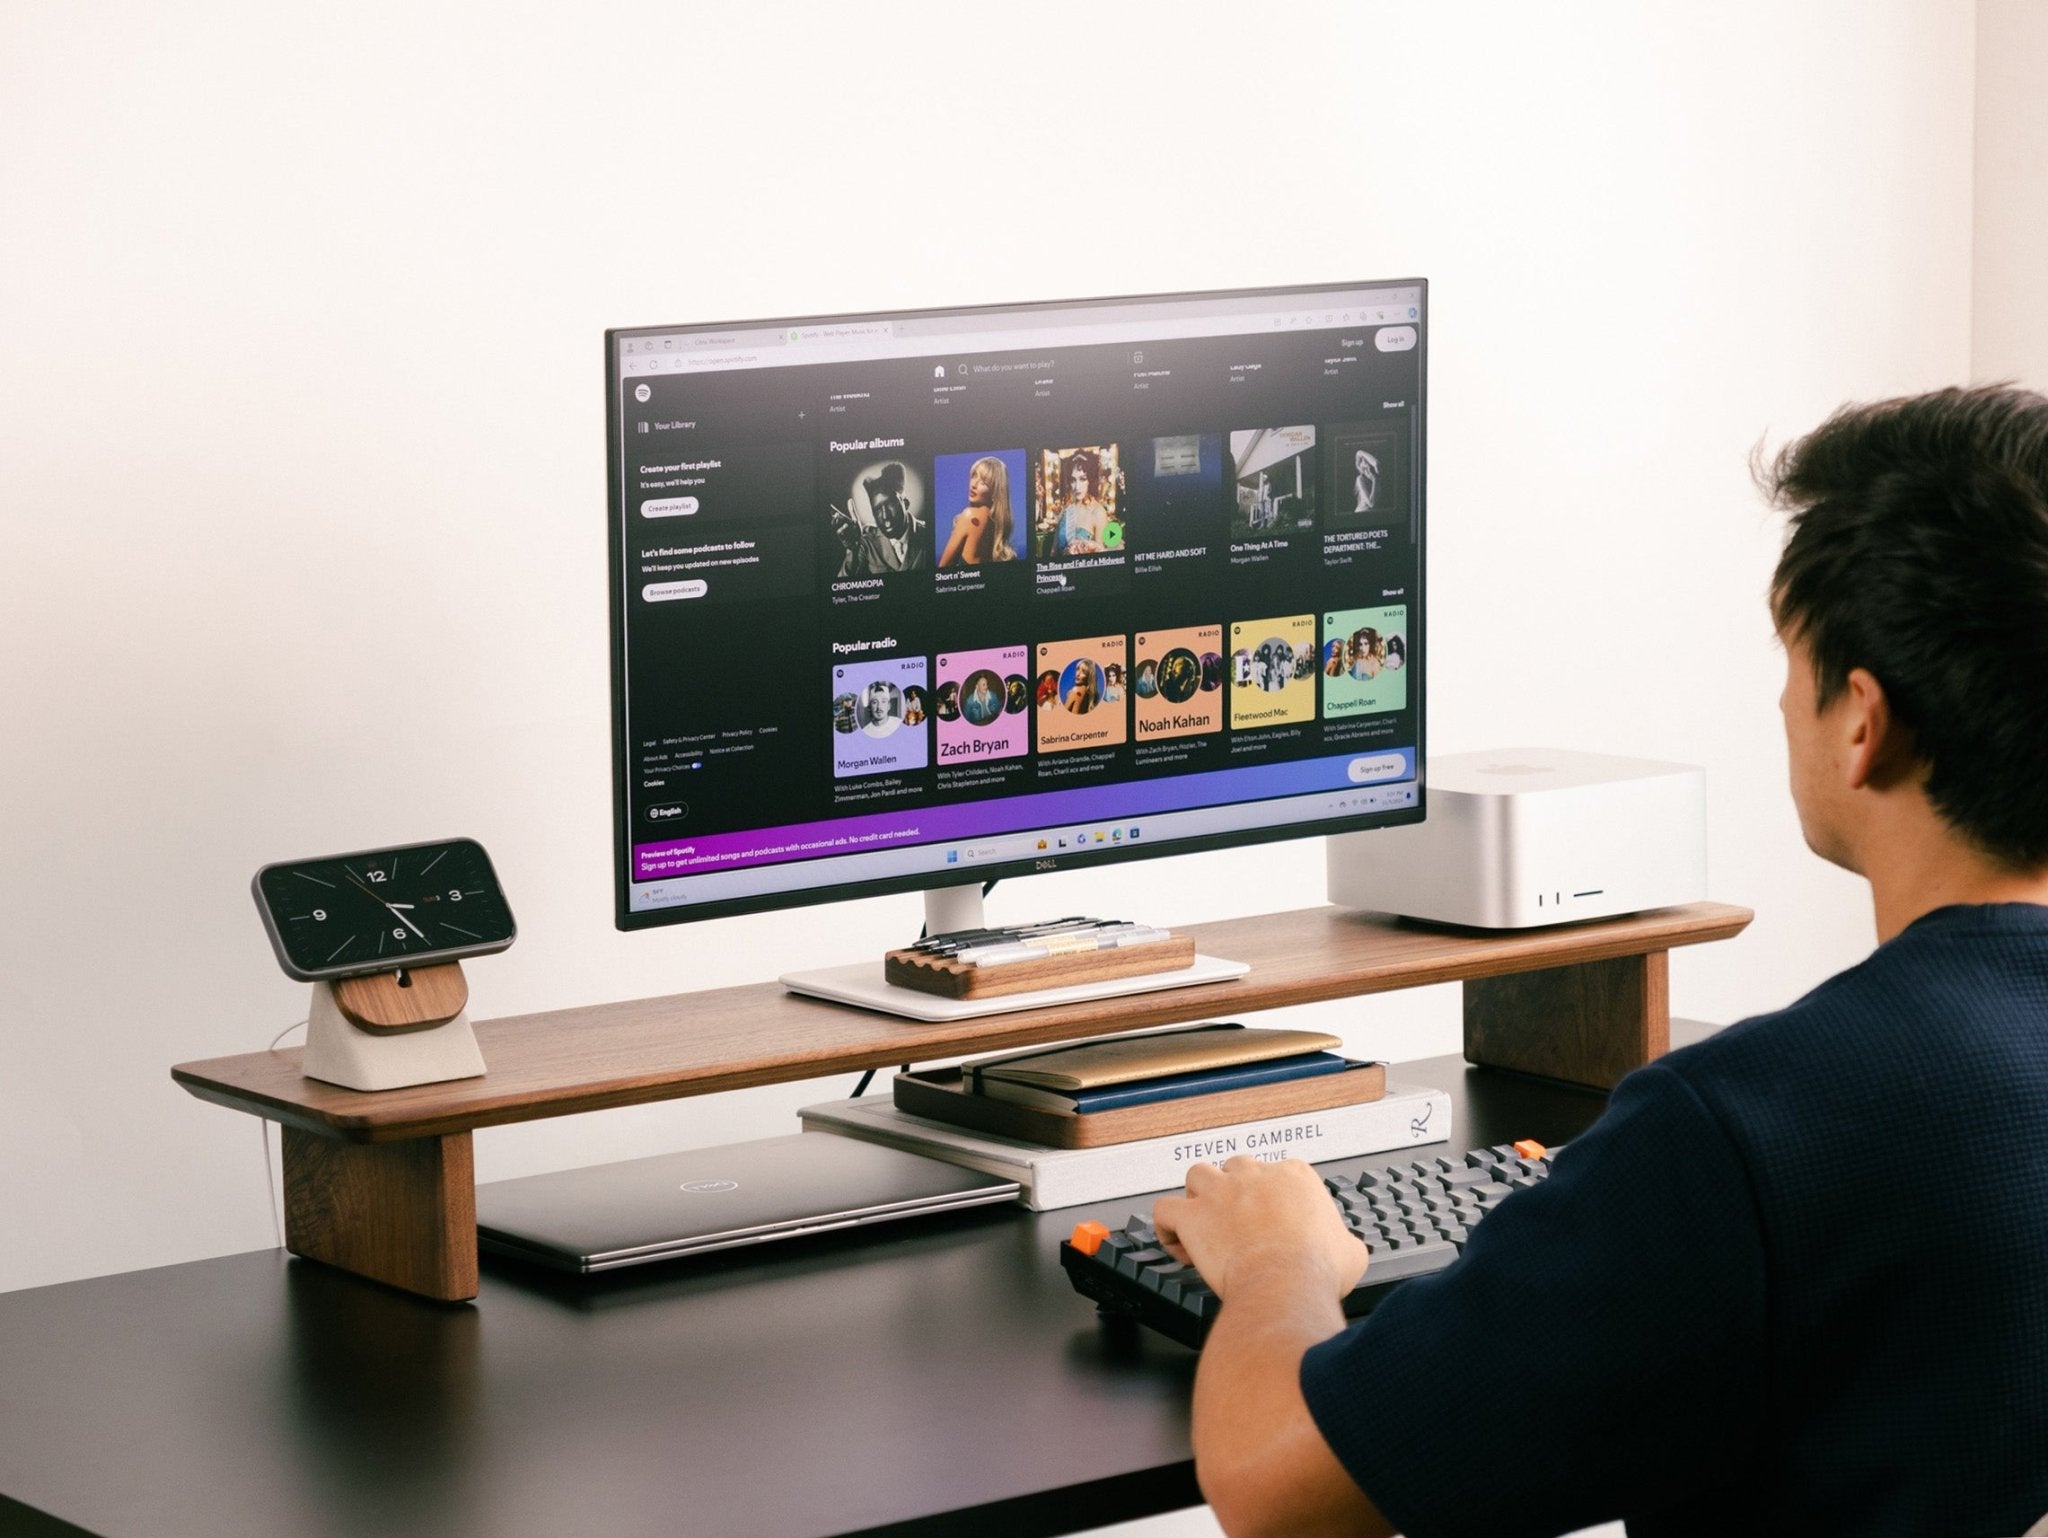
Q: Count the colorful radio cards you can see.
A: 6